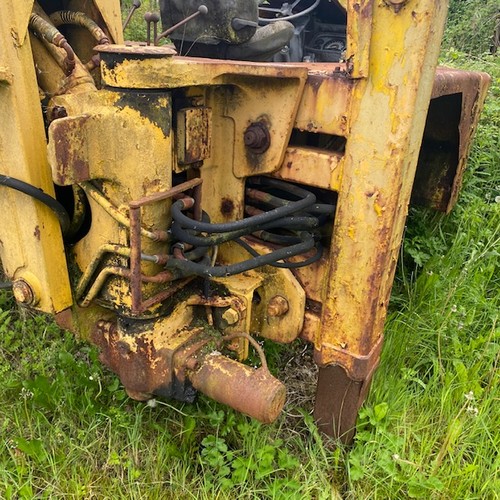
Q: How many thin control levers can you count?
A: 4